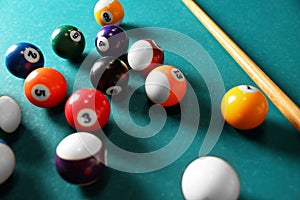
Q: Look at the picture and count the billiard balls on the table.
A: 14